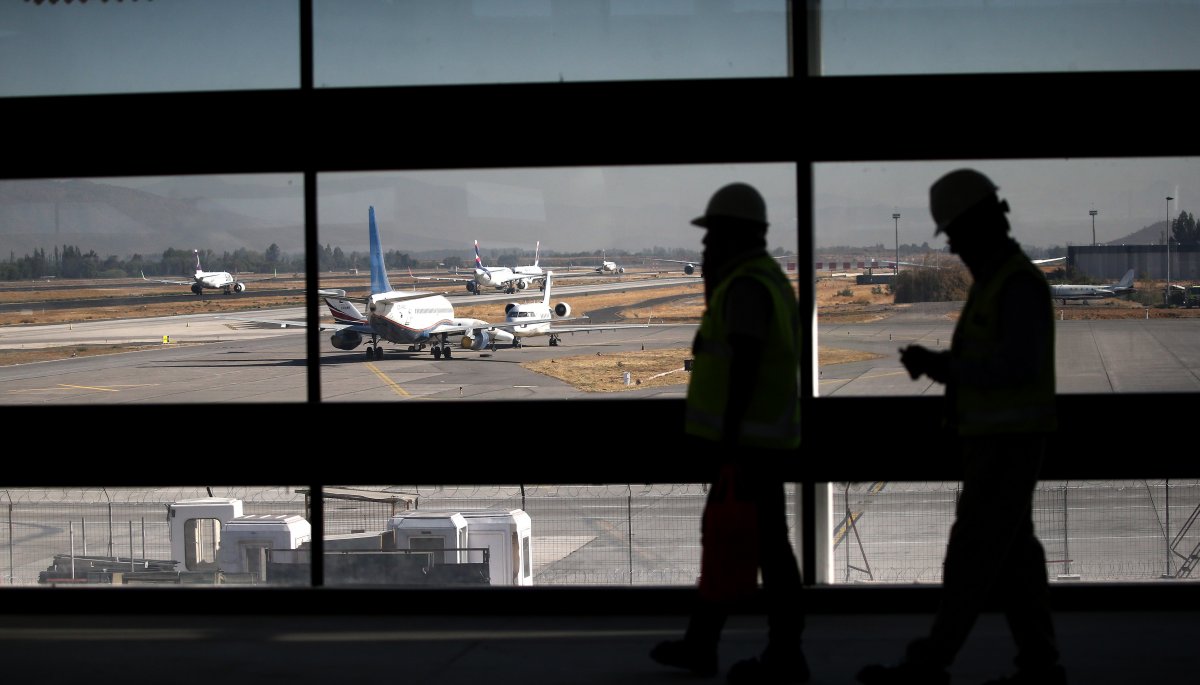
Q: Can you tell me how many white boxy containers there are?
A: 4